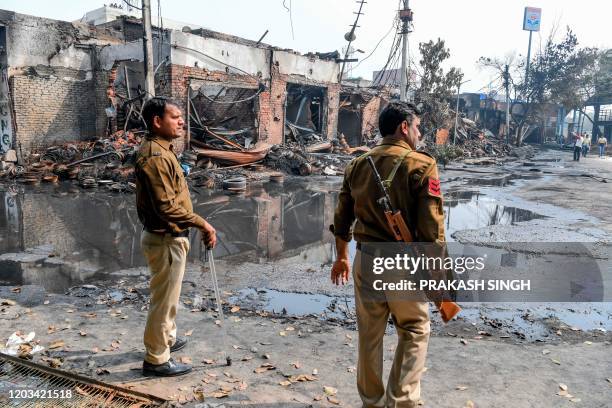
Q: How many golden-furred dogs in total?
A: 0